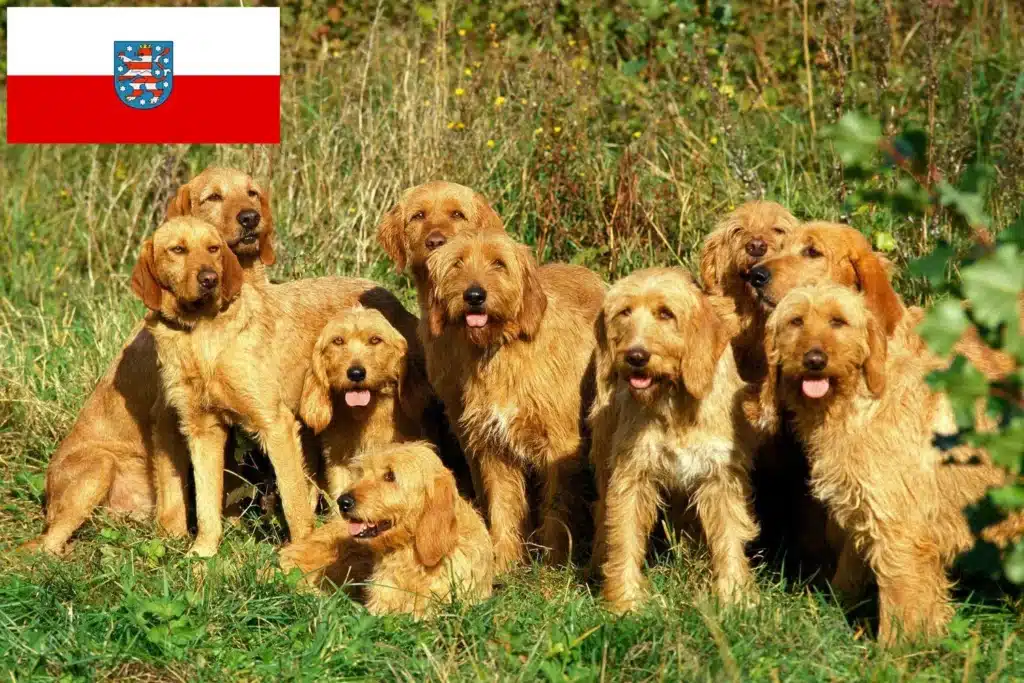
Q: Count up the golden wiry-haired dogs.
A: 10